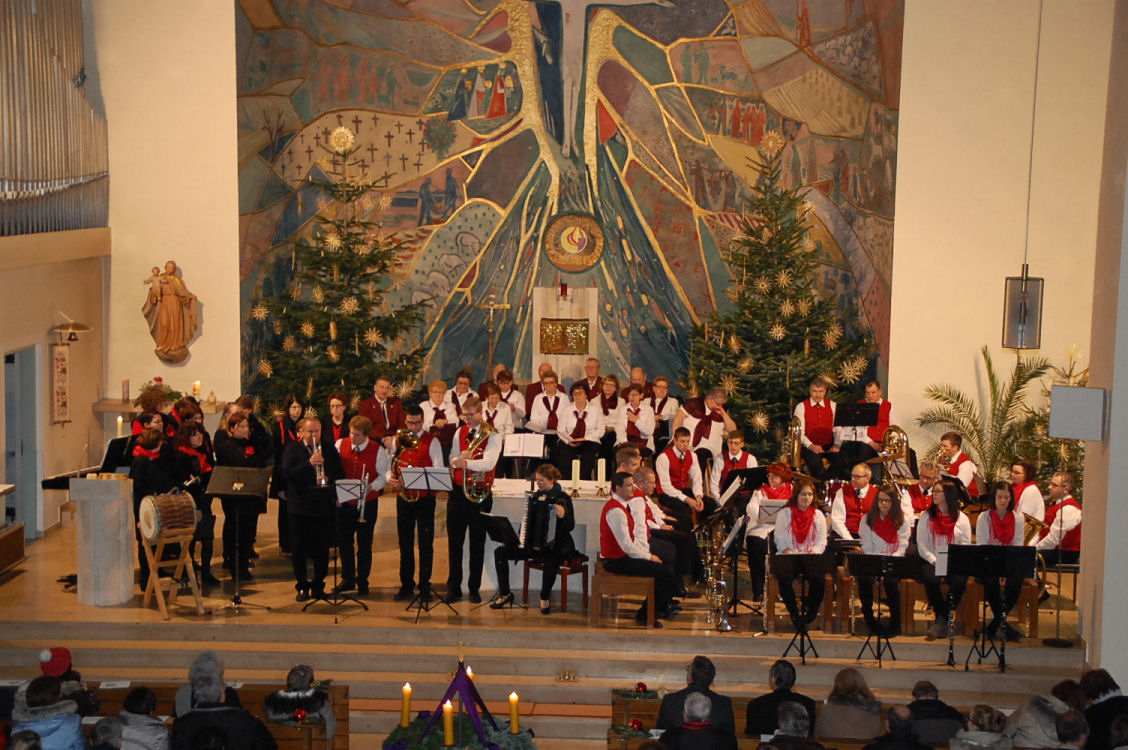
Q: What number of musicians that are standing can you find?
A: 4